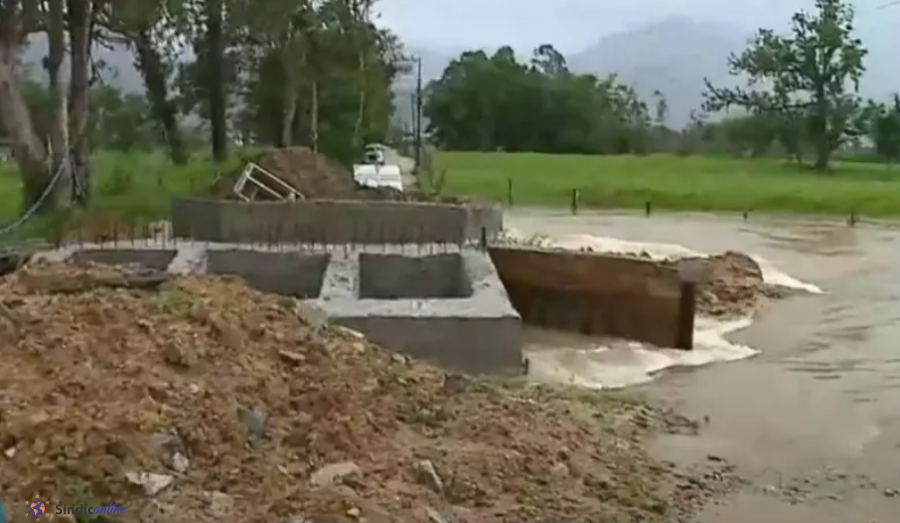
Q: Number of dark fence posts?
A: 5